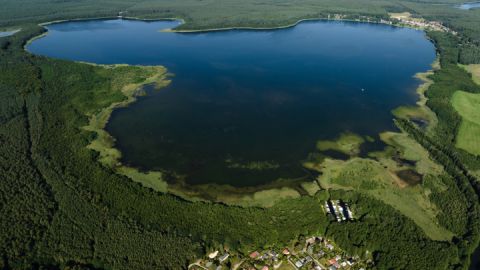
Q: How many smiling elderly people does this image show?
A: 0